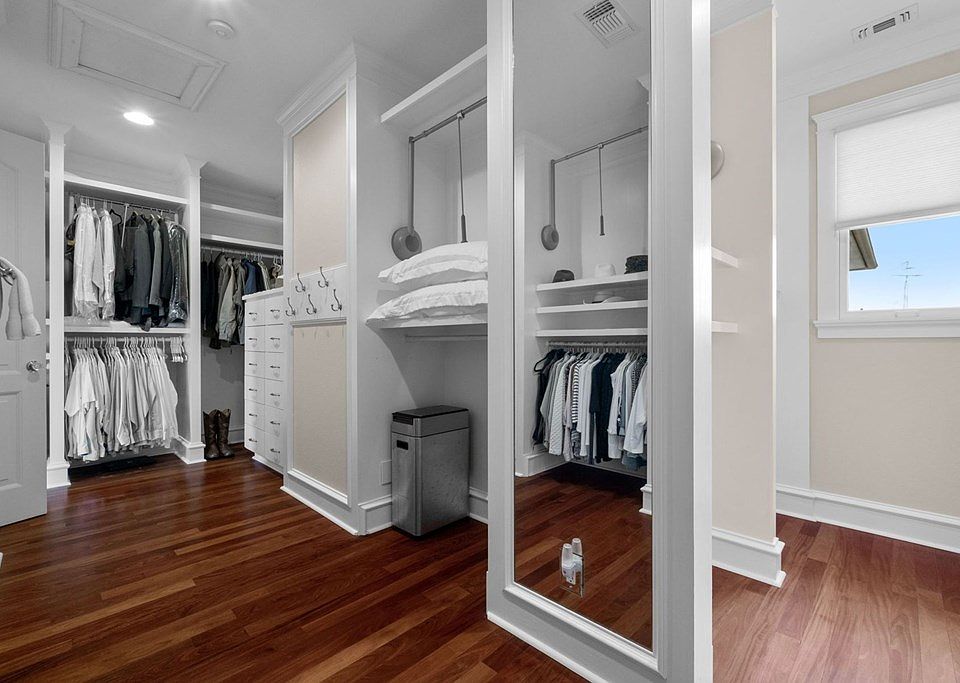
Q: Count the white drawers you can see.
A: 12